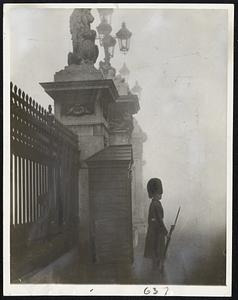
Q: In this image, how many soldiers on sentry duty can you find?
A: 1